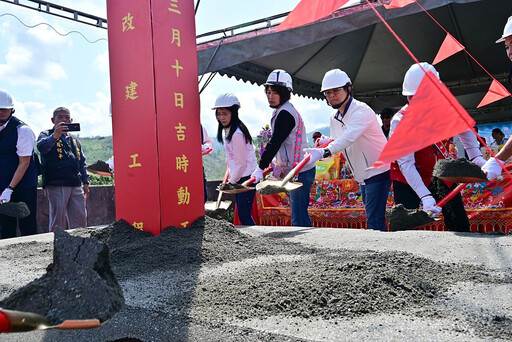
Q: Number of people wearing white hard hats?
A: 6